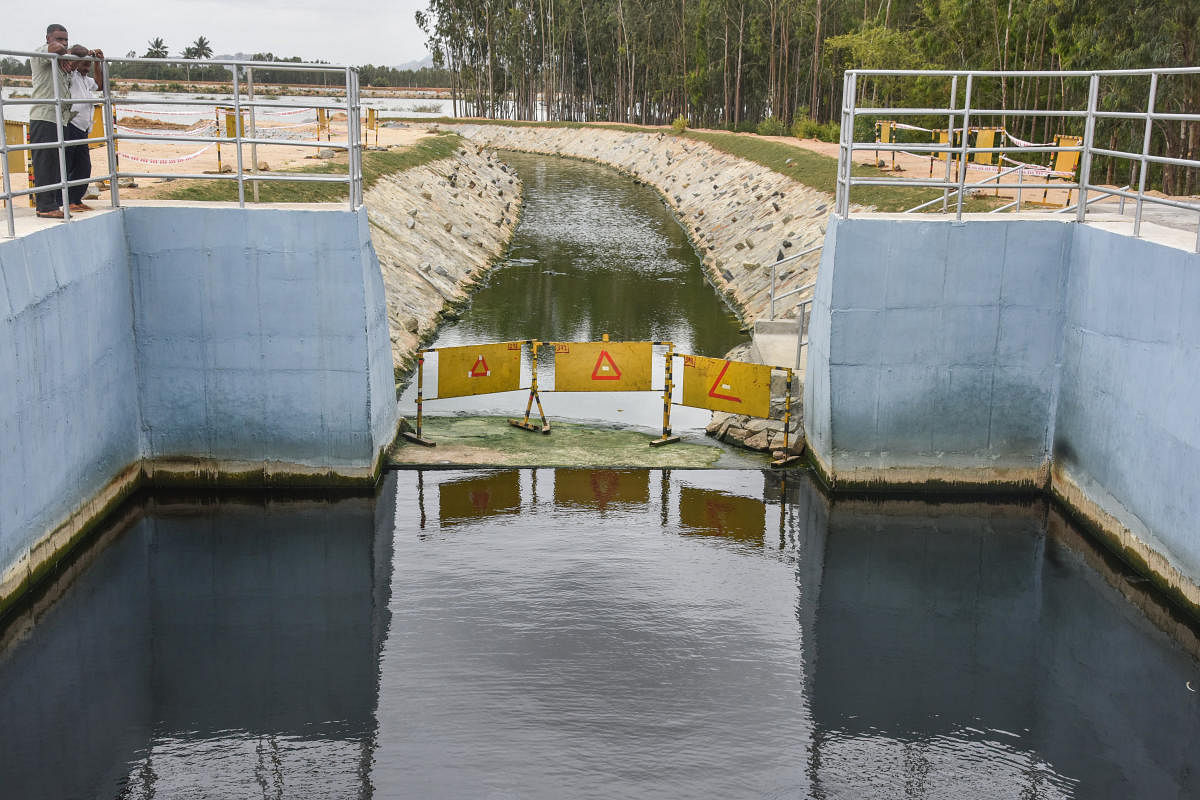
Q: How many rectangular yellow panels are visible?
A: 12